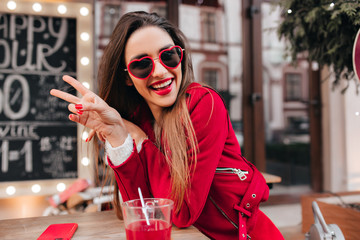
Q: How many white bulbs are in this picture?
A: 12